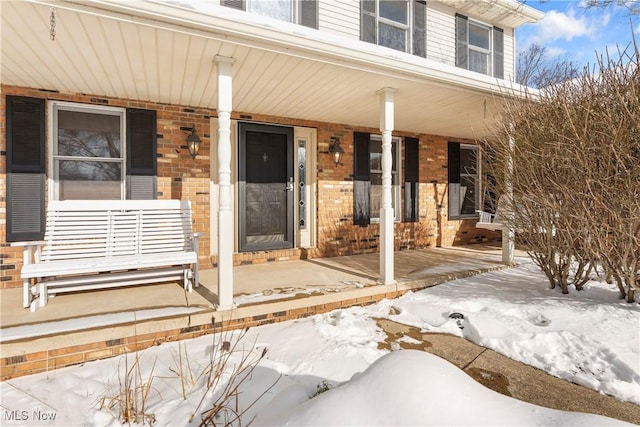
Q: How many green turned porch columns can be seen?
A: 0